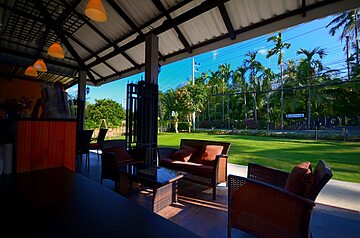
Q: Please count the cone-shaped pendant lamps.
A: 4